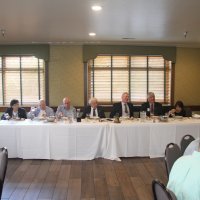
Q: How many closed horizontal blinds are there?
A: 2